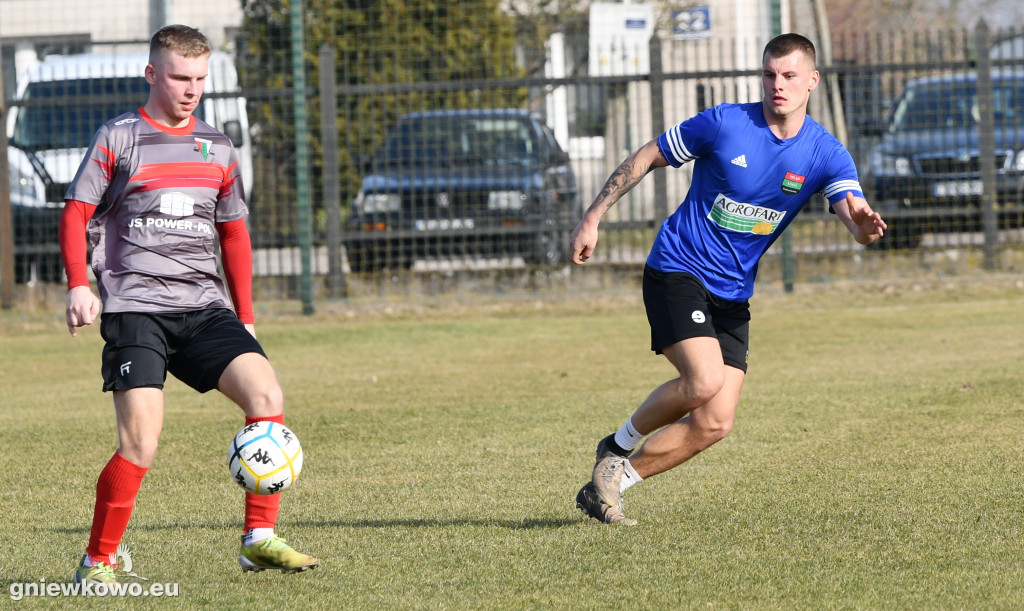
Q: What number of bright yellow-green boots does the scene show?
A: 2